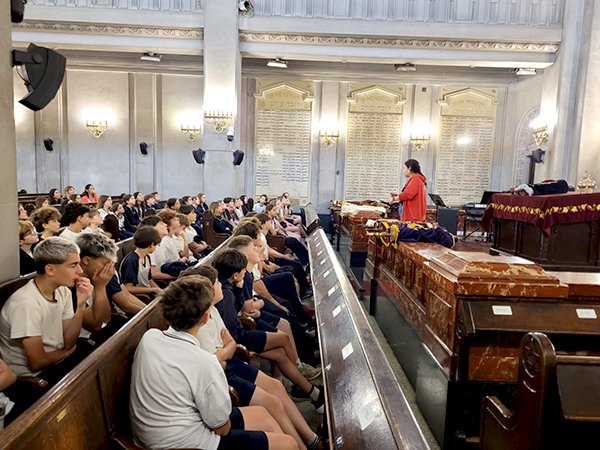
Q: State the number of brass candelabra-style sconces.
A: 6